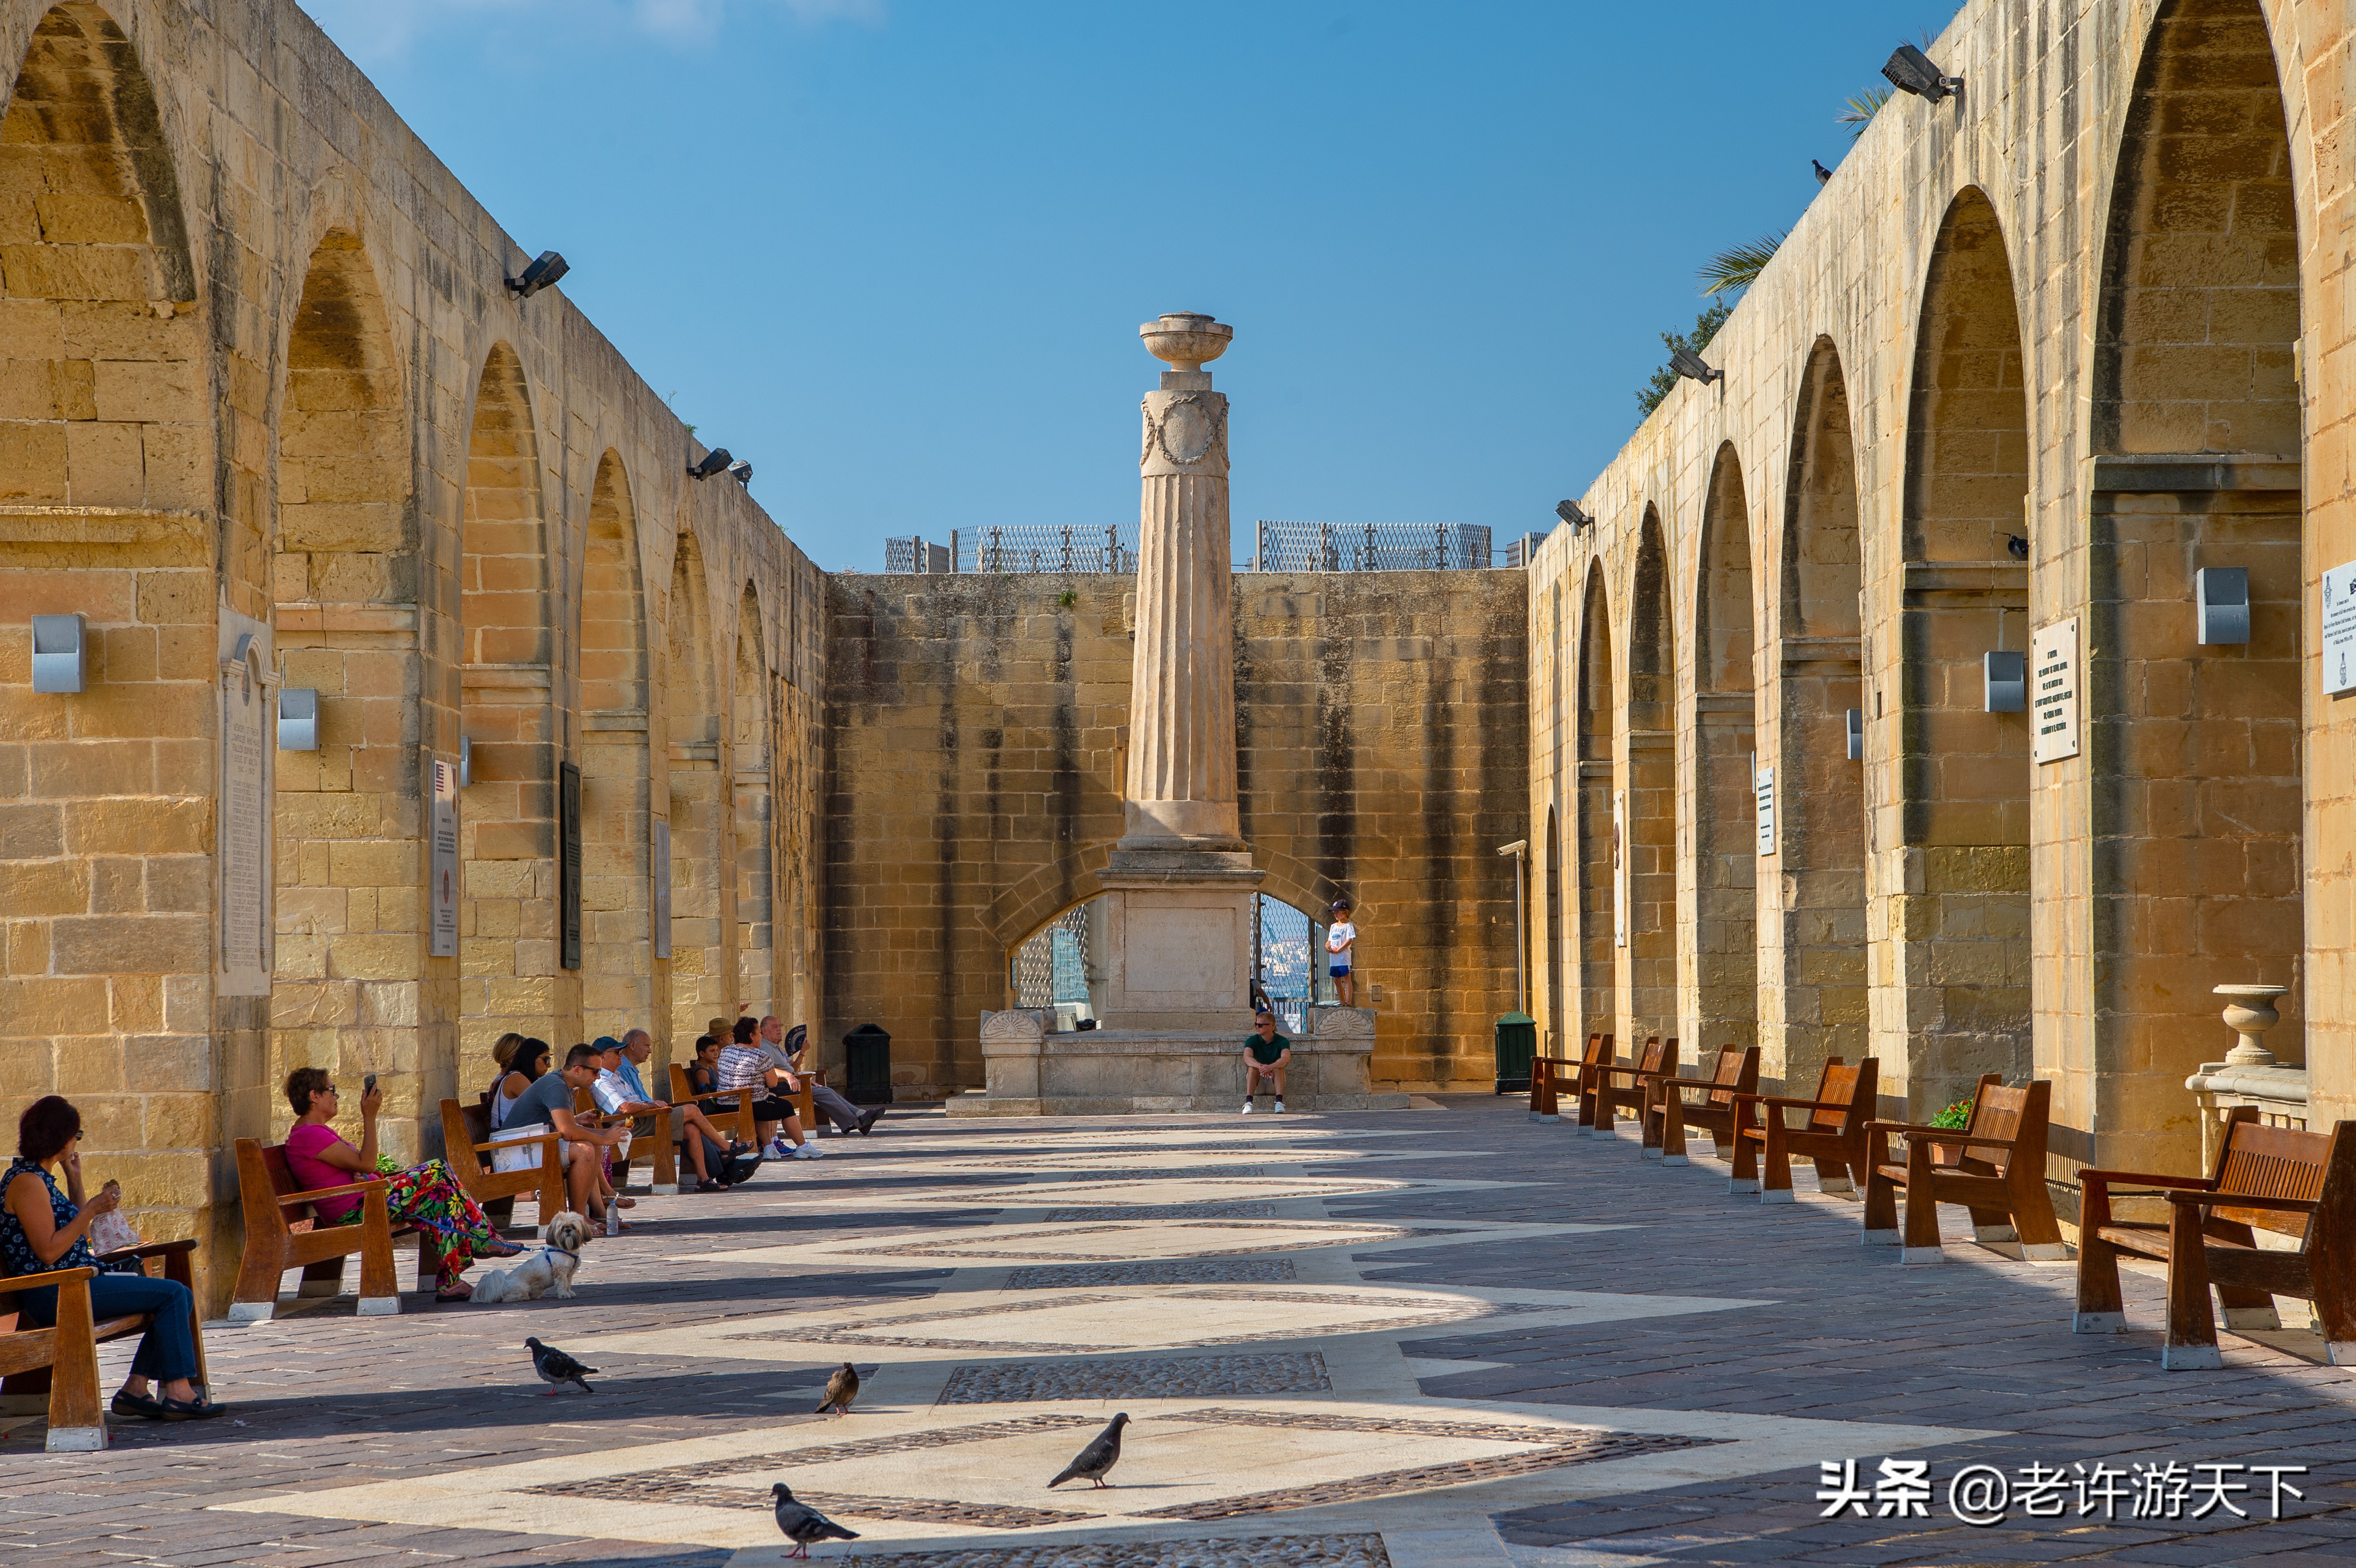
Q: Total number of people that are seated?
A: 12